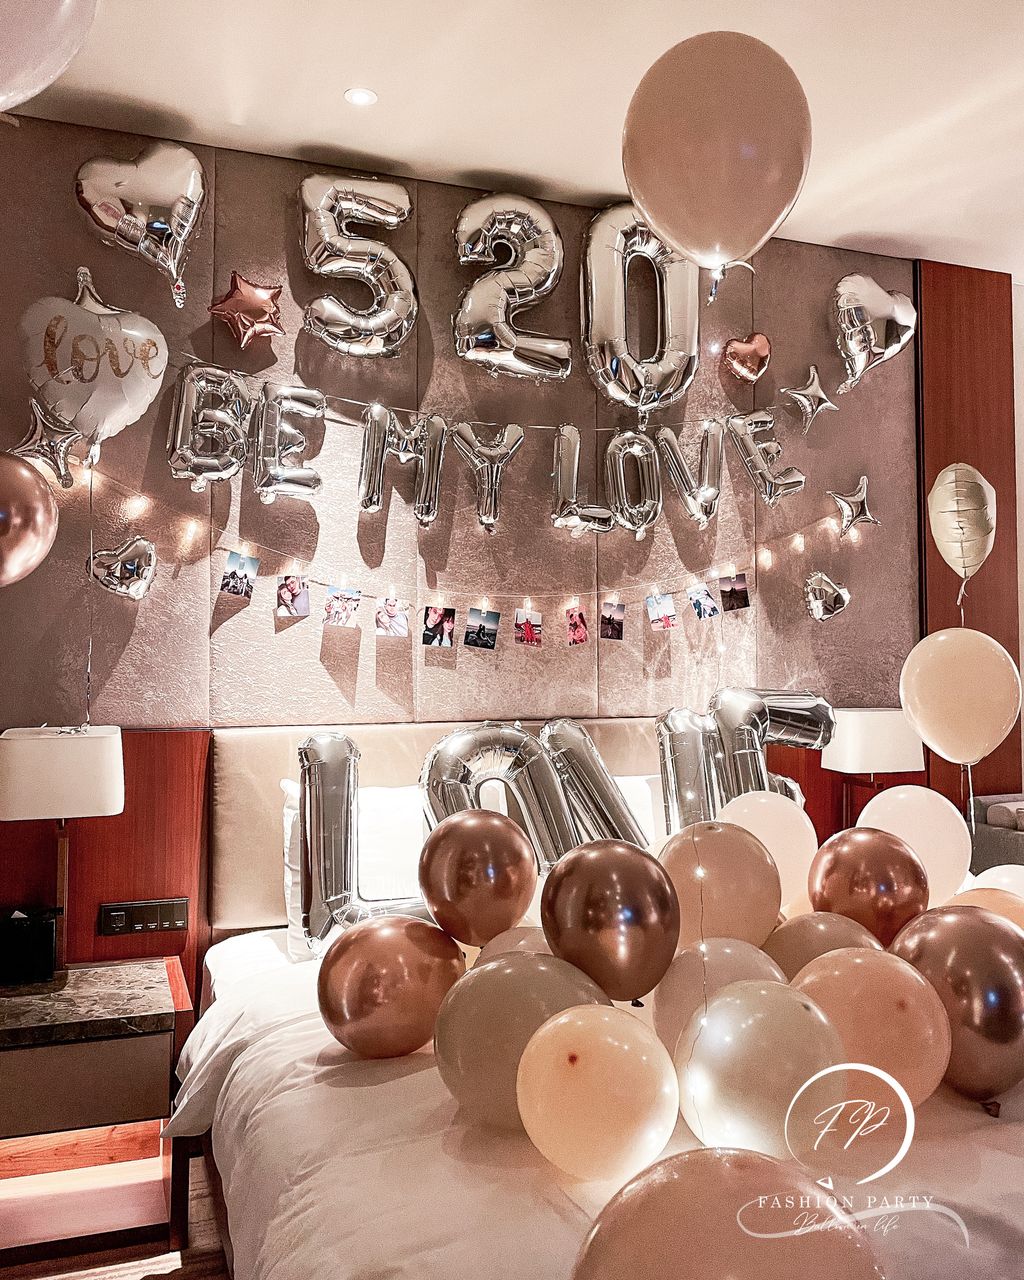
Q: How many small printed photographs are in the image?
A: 12